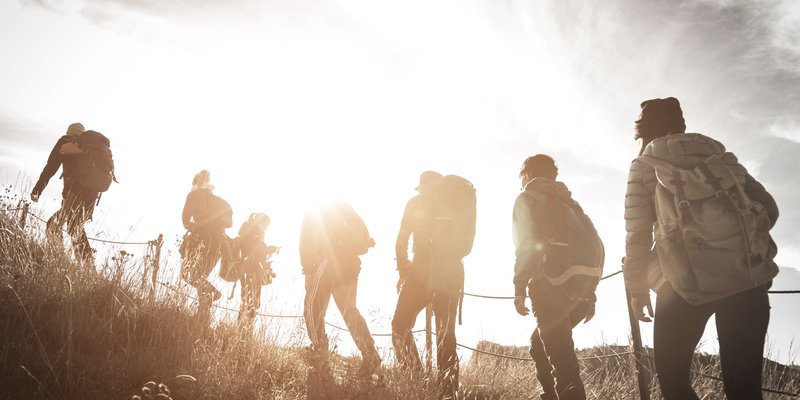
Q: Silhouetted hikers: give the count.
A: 7